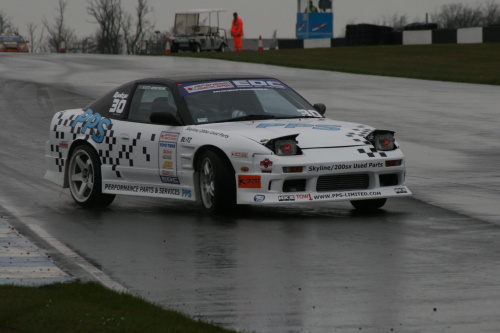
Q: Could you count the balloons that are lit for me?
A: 0